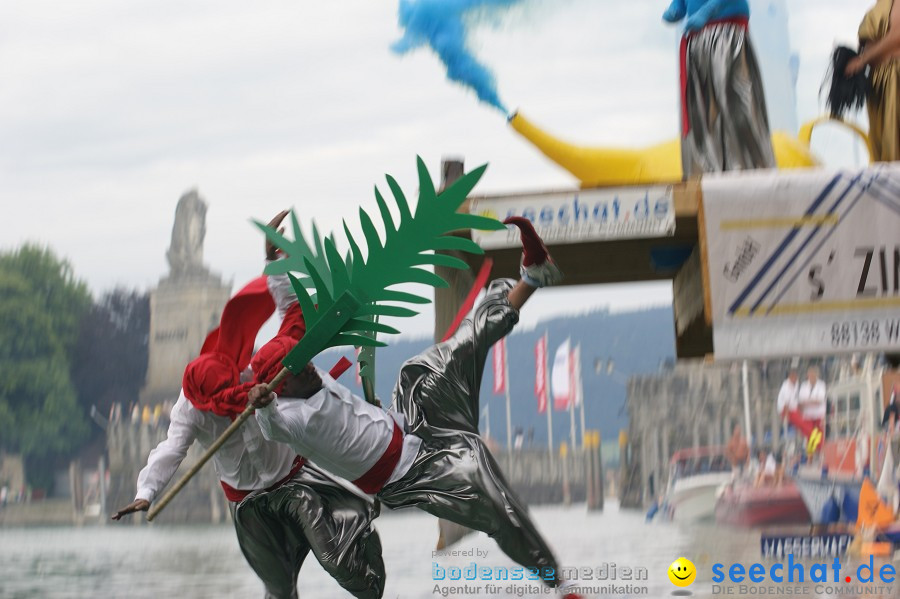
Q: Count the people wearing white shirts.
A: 4